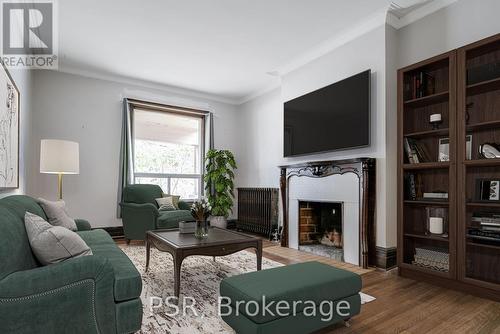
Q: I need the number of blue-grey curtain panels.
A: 2